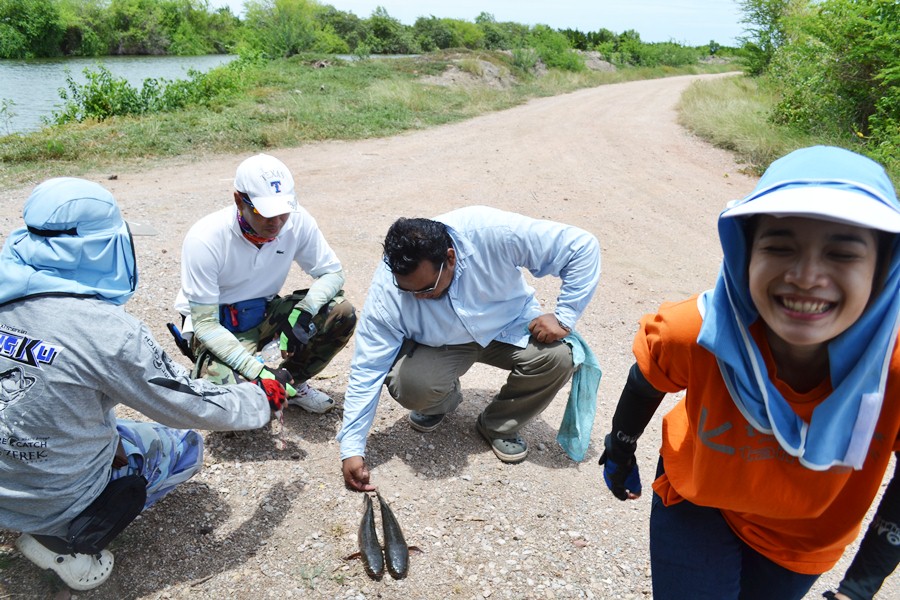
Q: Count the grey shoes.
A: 2